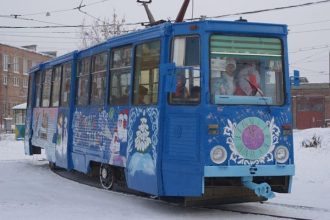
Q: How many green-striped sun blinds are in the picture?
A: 1